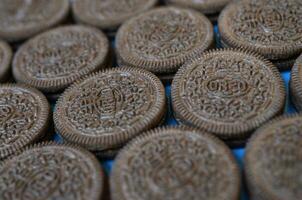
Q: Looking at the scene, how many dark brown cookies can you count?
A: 14